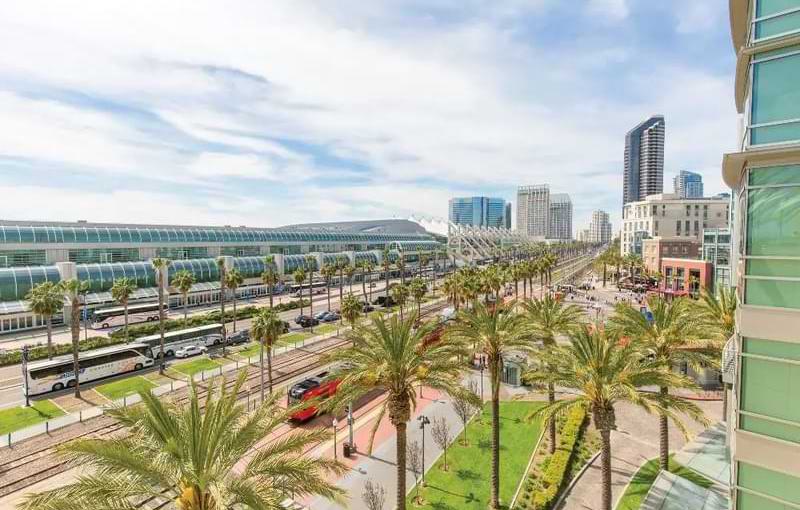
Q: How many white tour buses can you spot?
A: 4